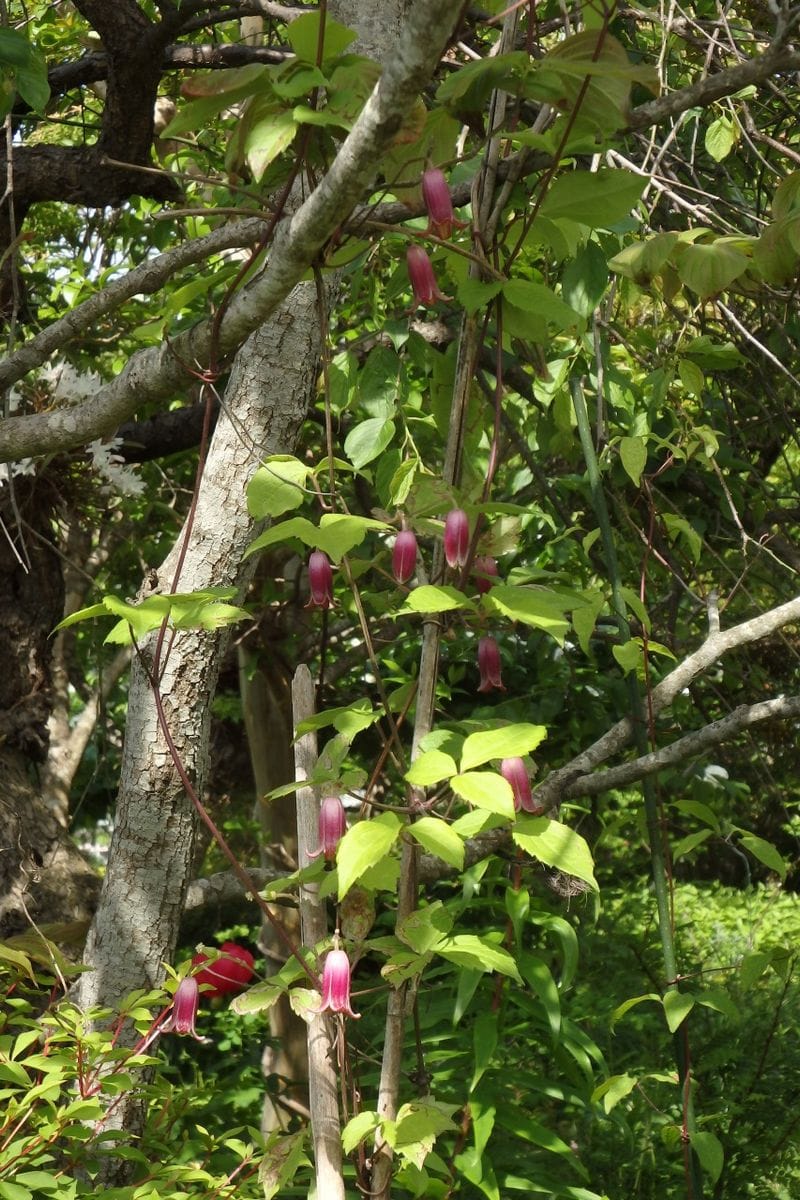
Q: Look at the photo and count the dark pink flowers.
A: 11